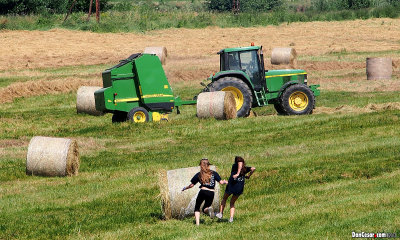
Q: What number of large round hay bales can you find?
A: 7